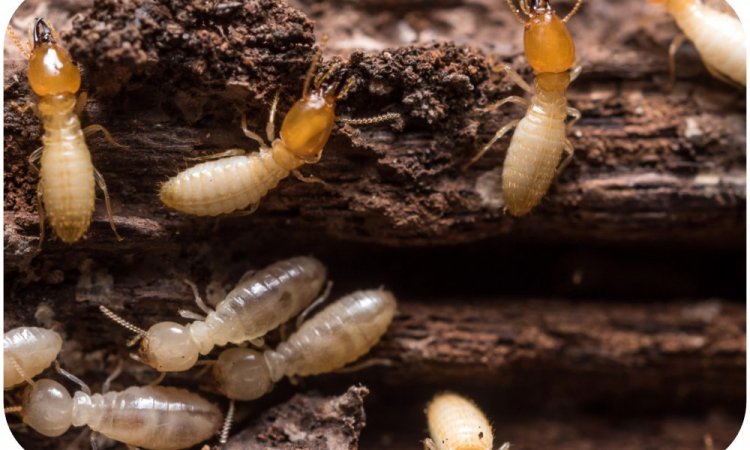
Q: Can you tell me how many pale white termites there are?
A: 4